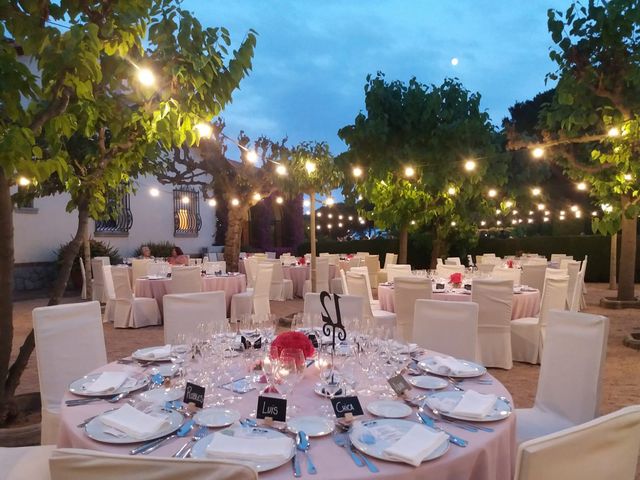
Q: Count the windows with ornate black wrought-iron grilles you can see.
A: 2